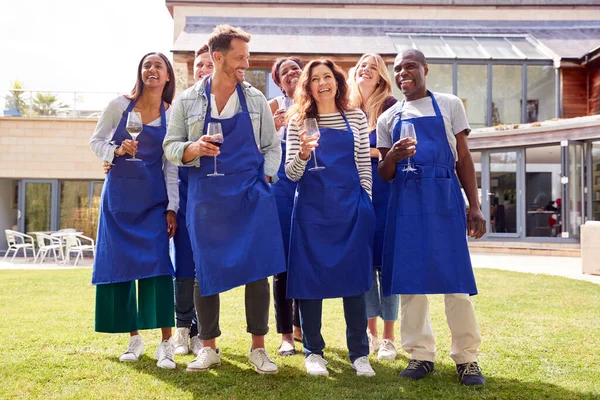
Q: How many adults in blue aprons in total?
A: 7